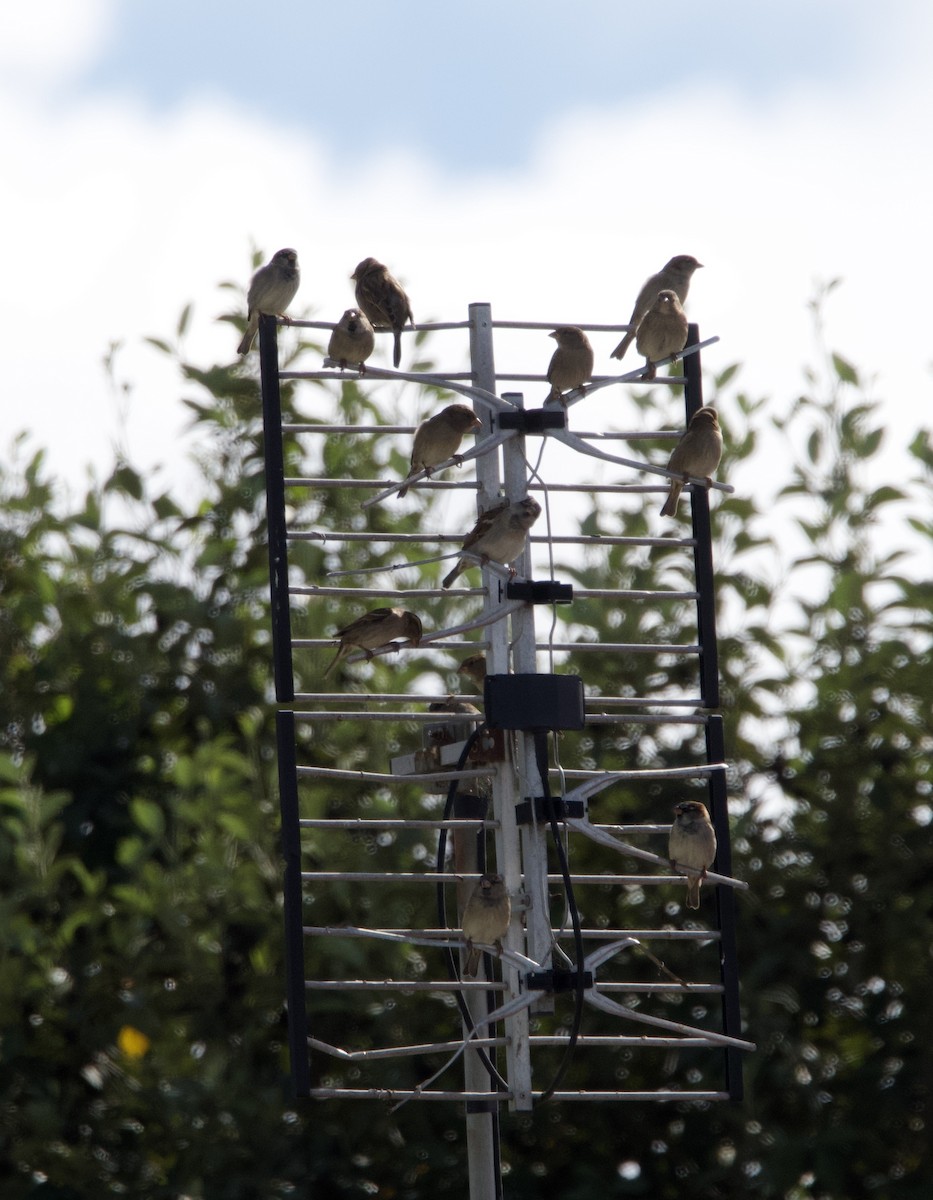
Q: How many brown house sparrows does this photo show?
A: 13